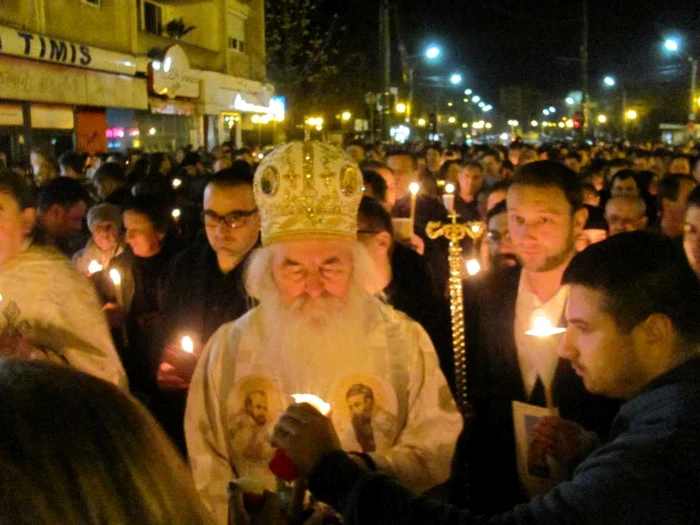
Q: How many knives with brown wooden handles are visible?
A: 0